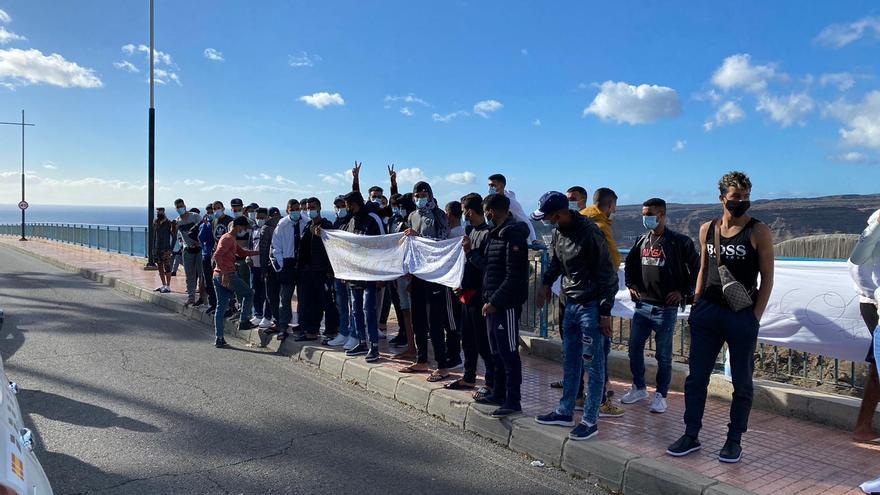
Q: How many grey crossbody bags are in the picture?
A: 1